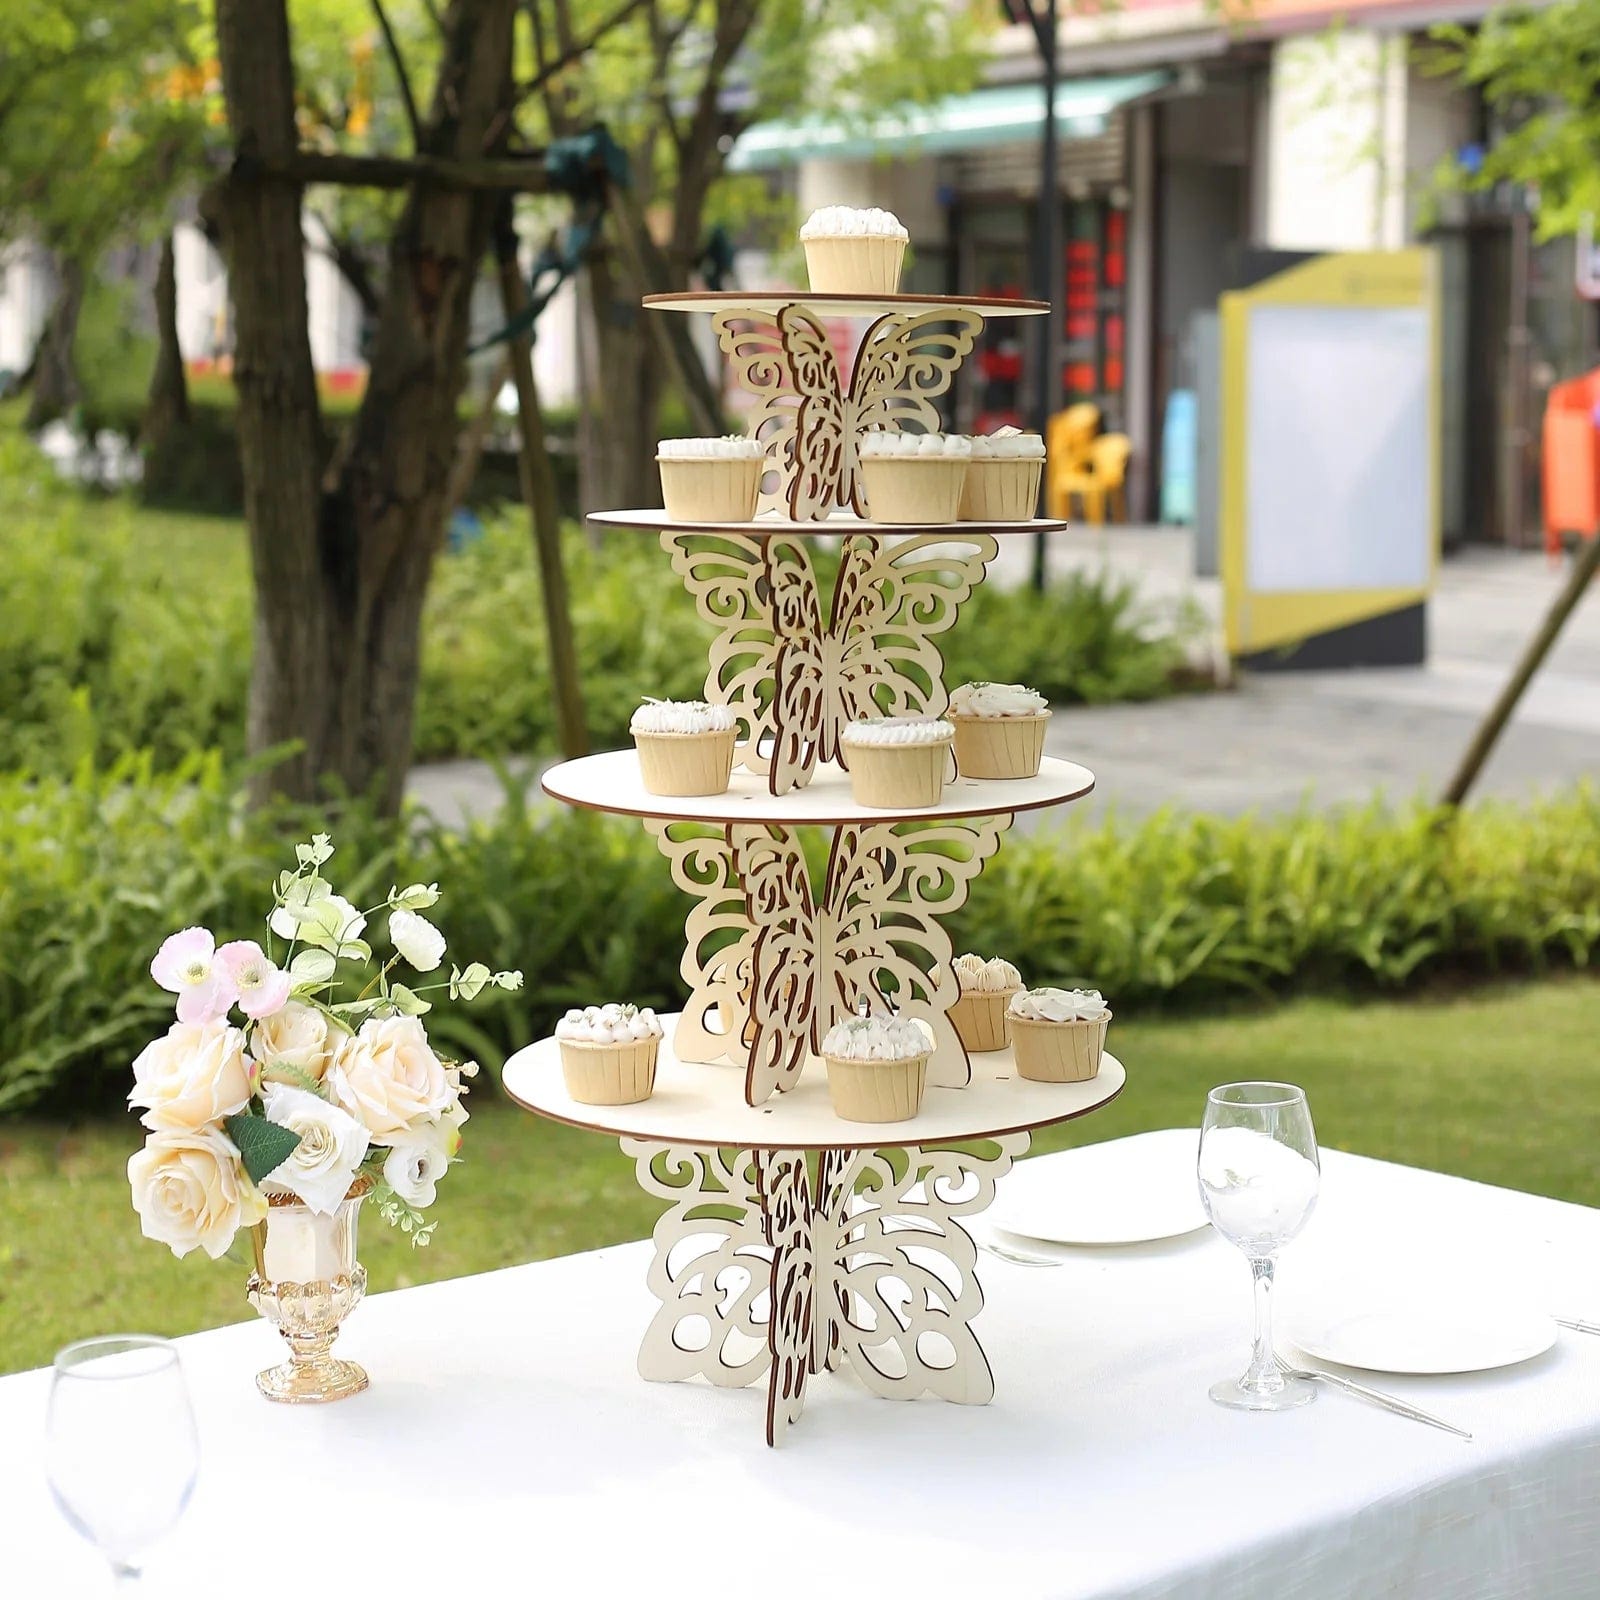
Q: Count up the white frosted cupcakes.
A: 11